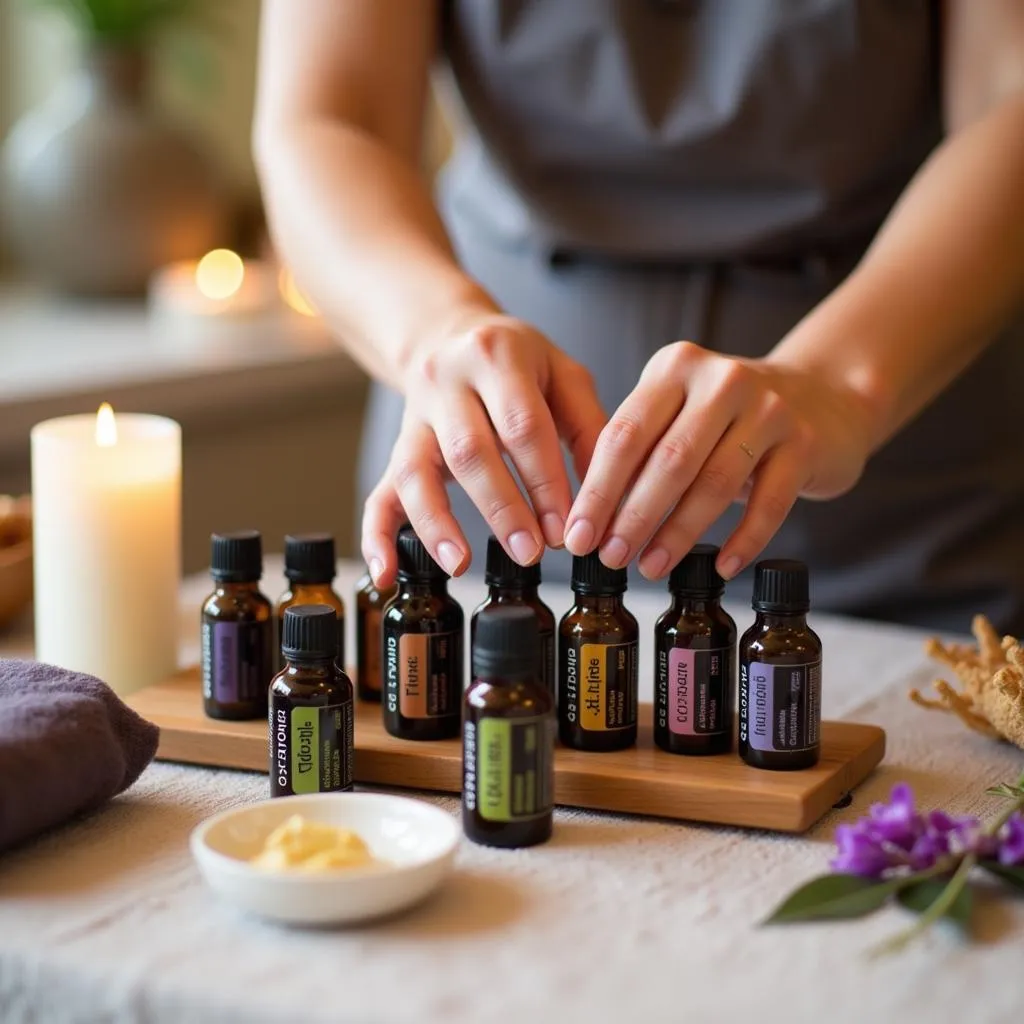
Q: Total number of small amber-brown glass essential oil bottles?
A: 10